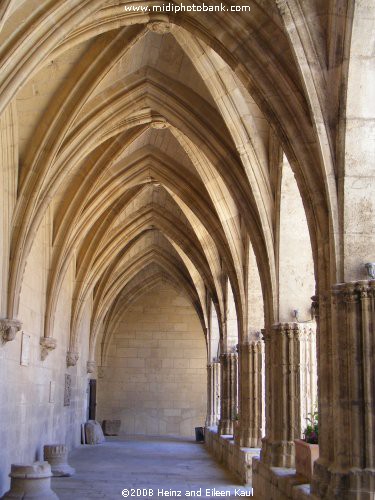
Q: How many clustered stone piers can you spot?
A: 5